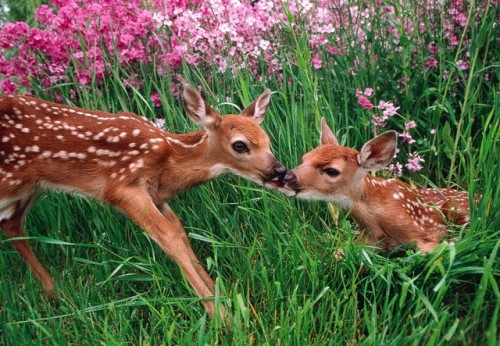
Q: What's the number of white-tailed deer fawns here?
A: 2